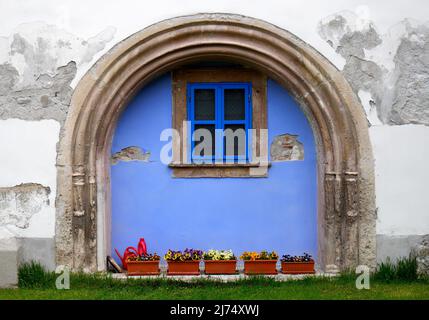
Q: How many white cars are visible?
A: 0